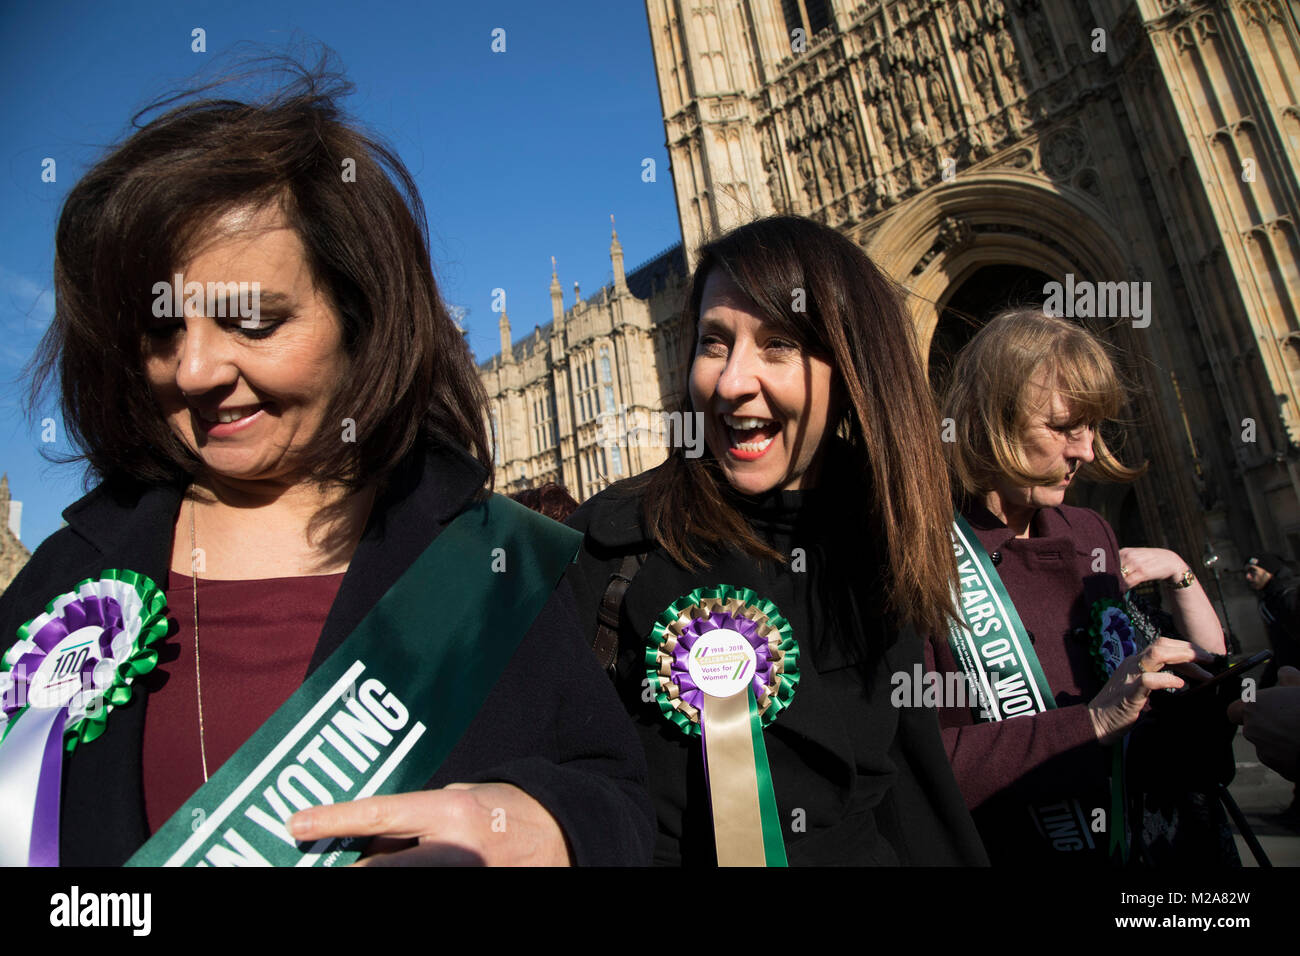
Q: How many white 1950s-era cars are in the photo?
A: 0